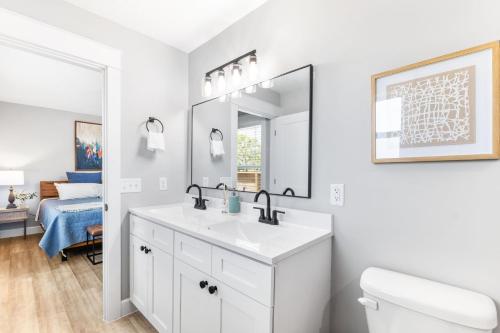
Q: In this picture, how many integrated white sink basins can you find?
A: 2